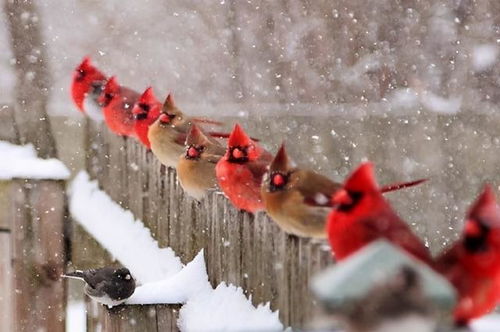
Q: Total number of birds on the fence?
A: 11